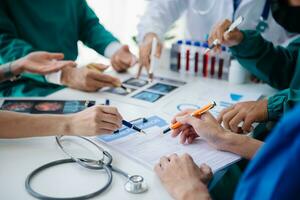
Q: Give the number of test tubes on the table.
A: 6